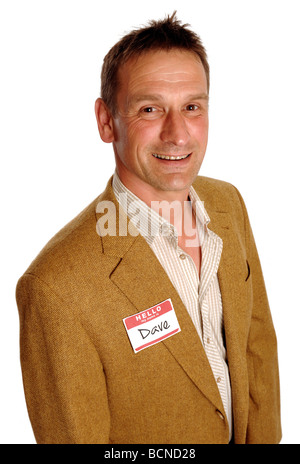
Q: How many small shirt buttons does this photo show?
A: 3